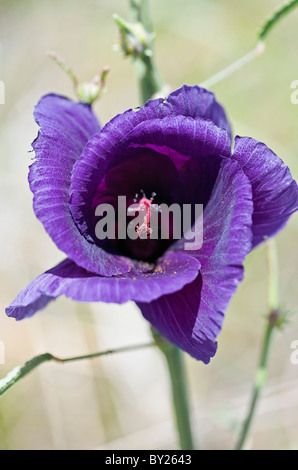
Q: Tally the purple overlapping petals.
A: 5